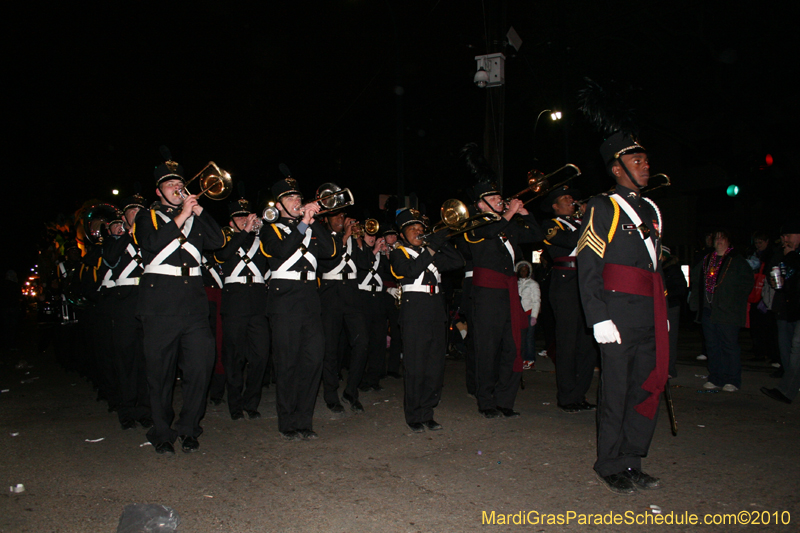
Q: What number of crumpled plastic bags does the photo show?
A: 1